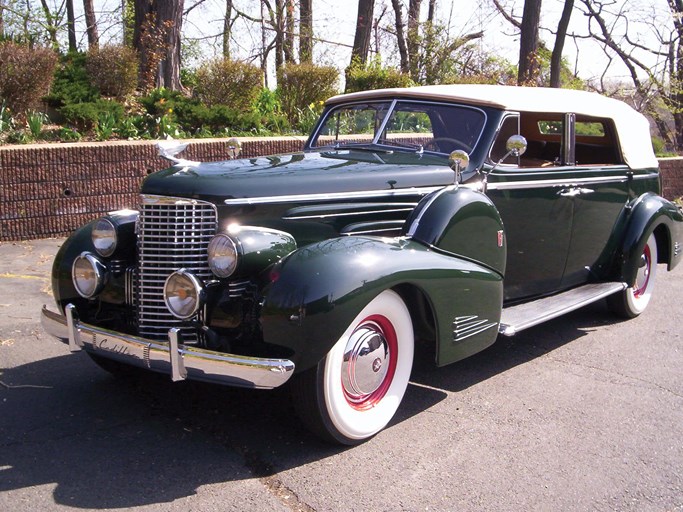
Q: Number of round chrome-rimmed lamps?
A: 4